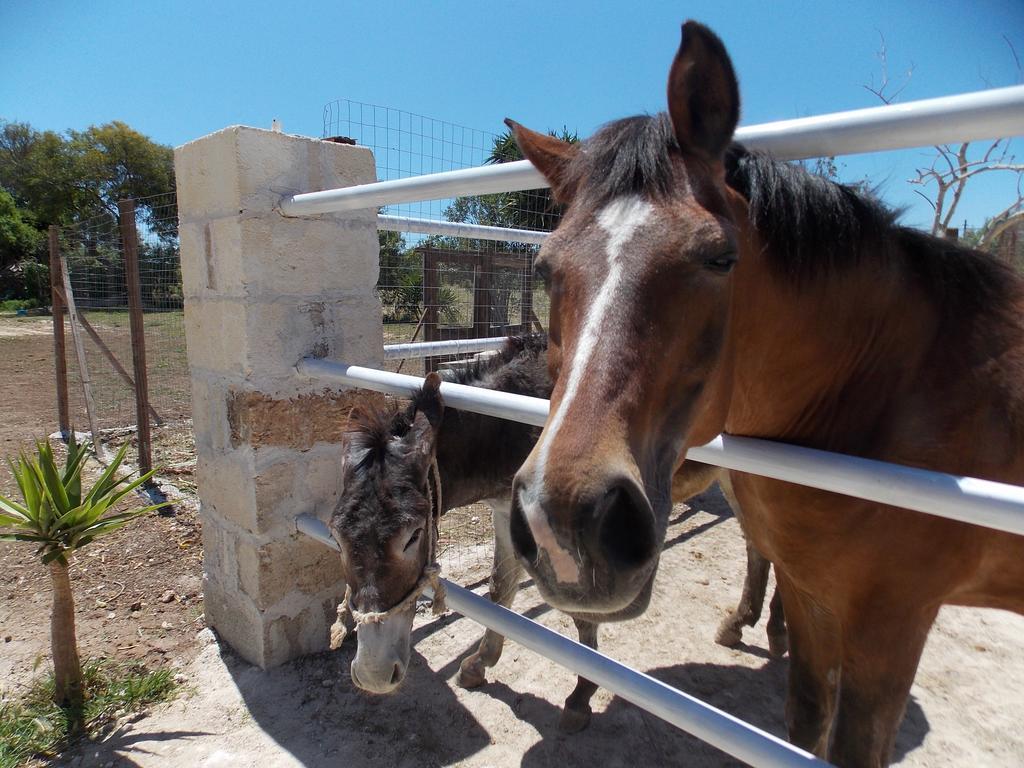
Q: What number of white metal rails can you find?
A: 5